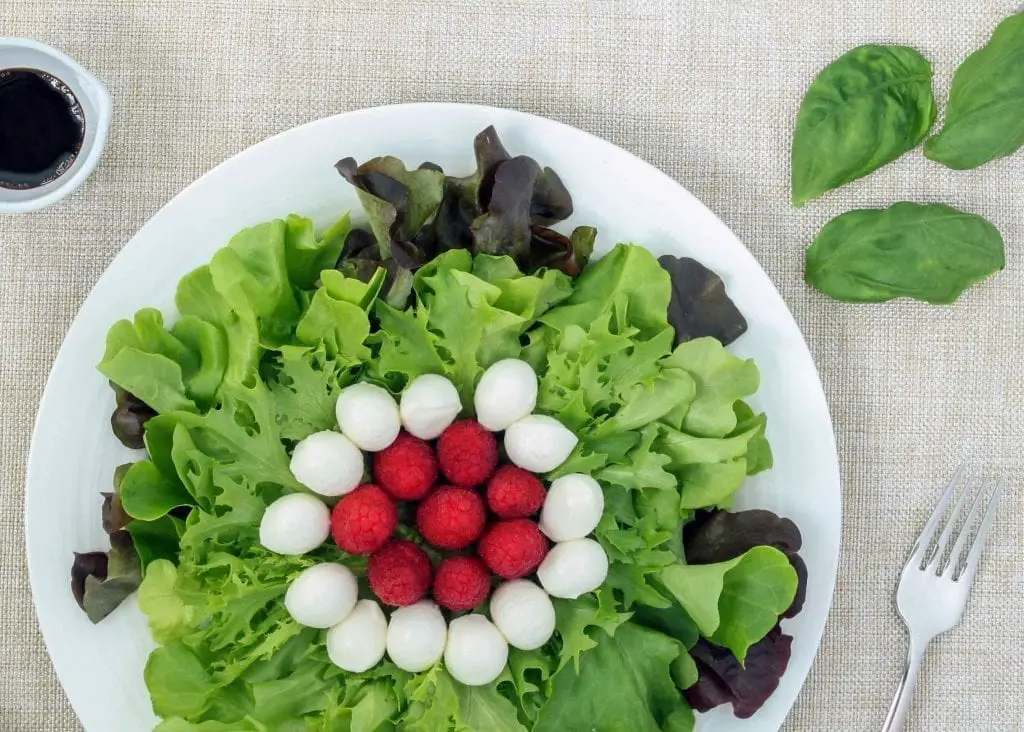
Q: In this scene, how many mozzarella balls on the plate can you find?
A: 13